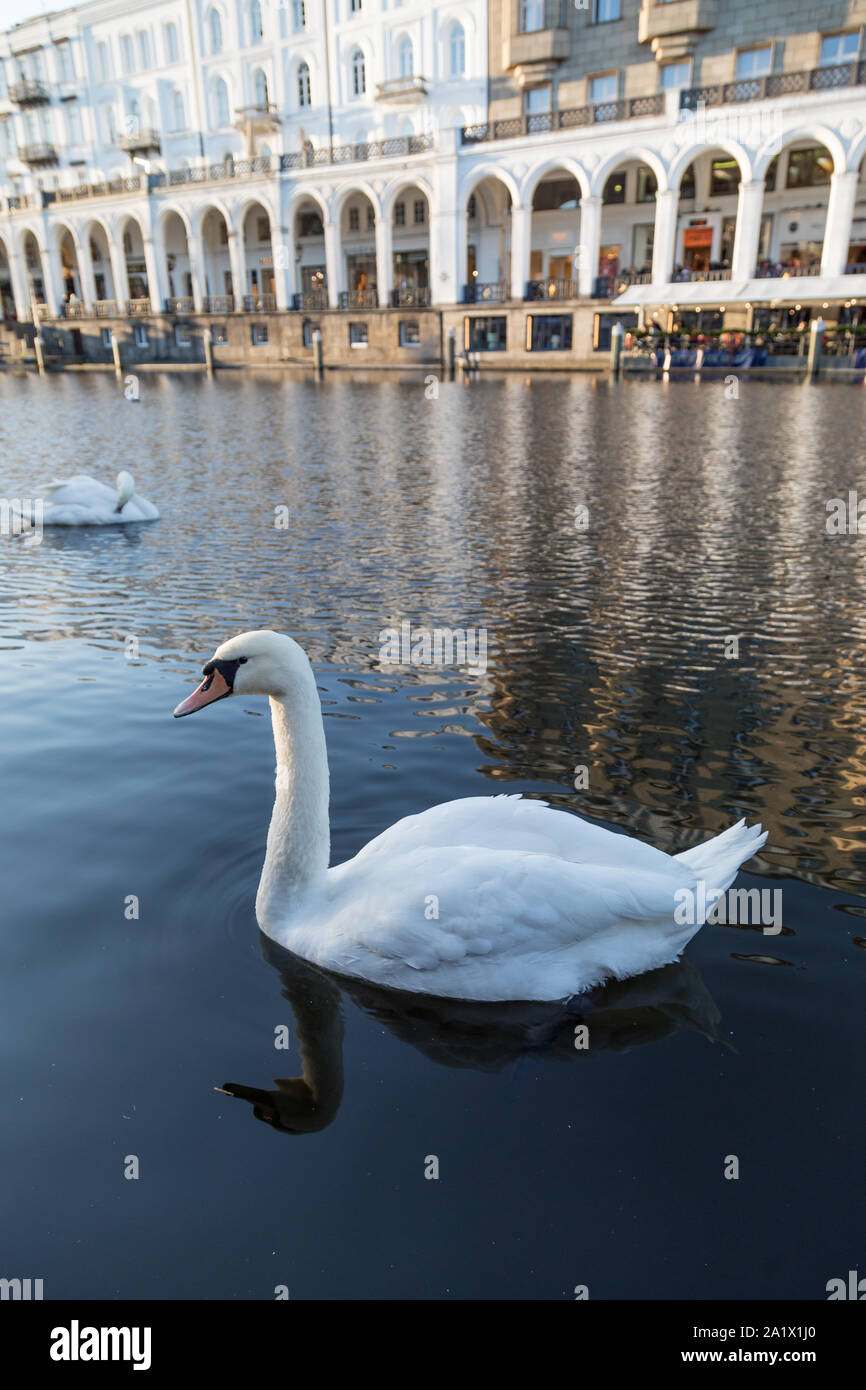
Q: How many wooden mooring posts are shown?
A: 7